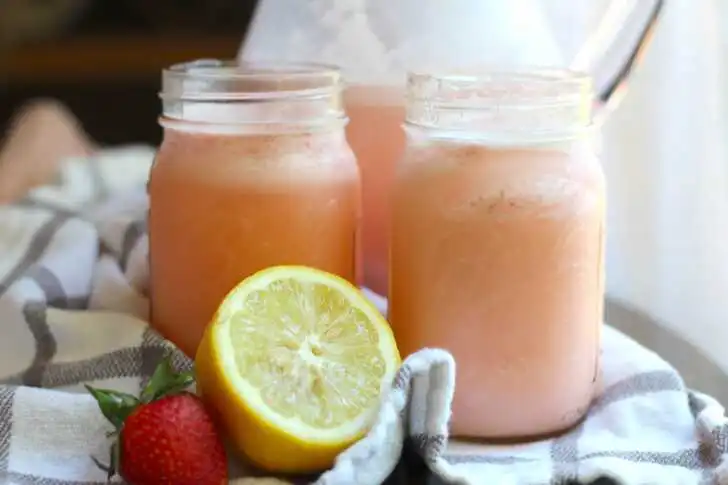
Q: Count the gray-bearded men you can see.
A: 0